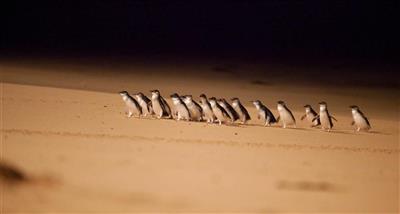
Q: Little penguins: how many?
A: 14